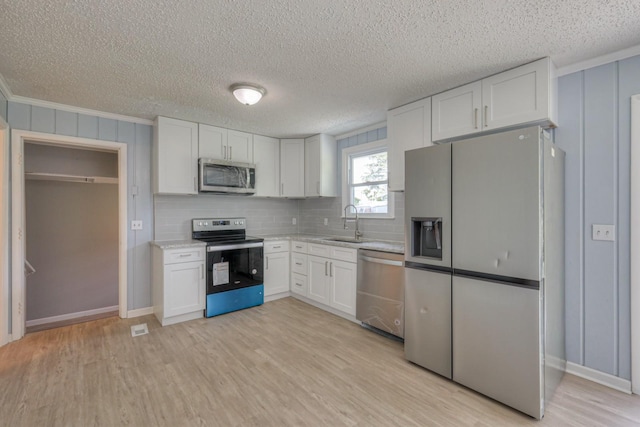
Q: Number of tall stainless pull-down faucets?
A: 1